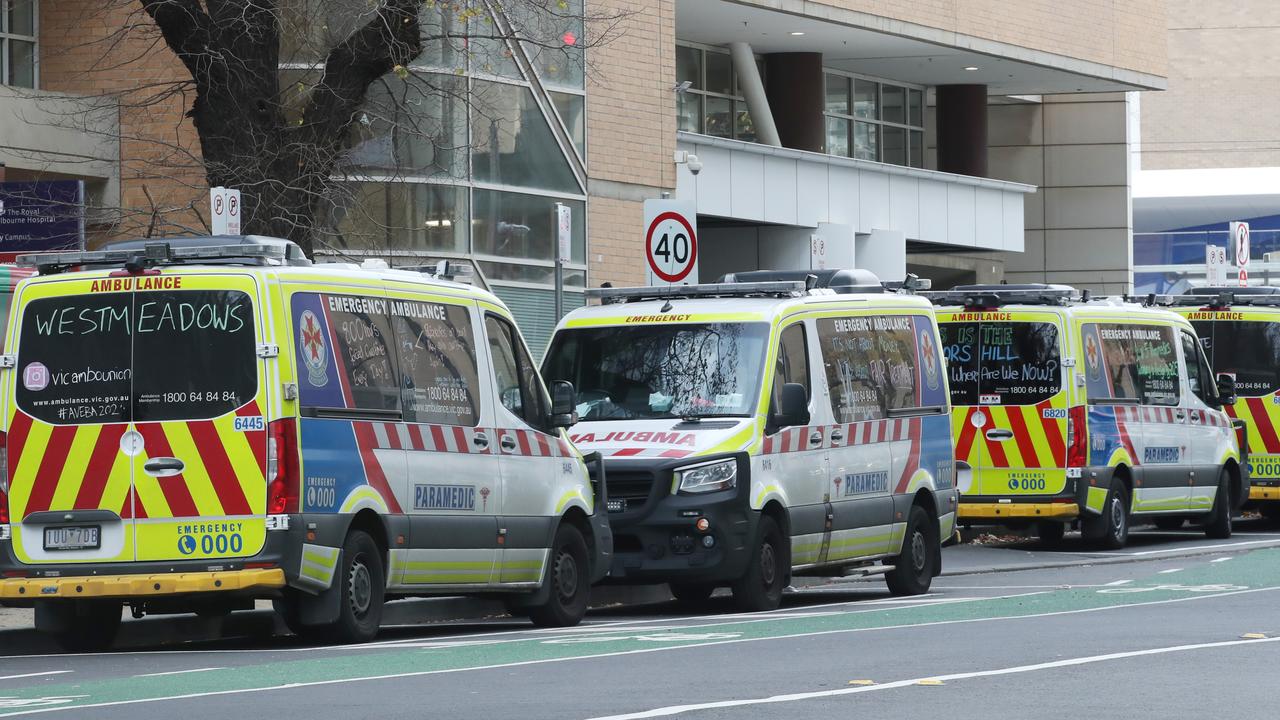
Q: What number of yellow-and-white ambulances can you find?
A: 4